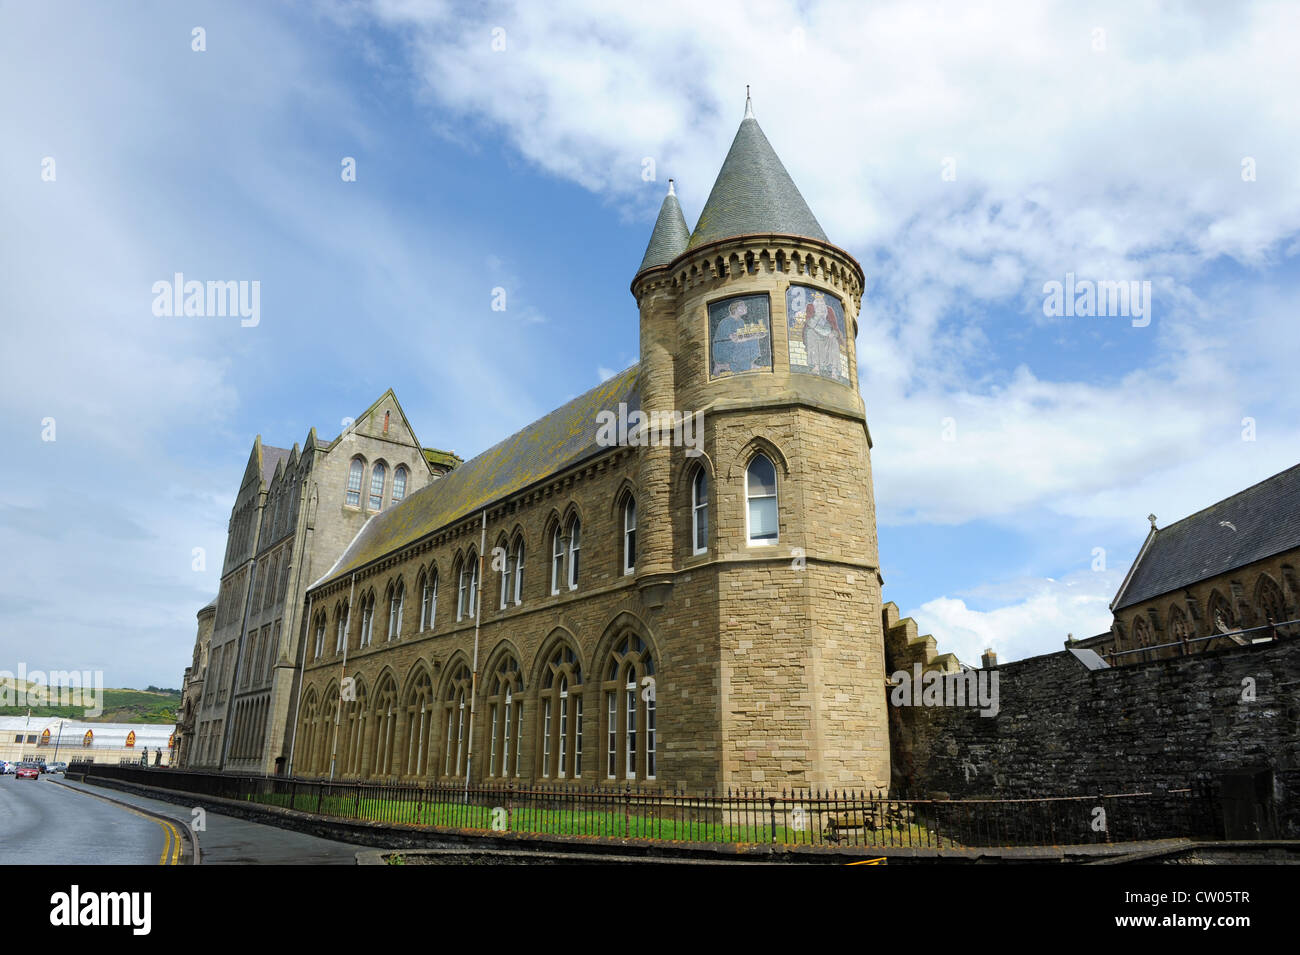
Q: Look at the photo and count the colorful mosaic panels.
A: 2